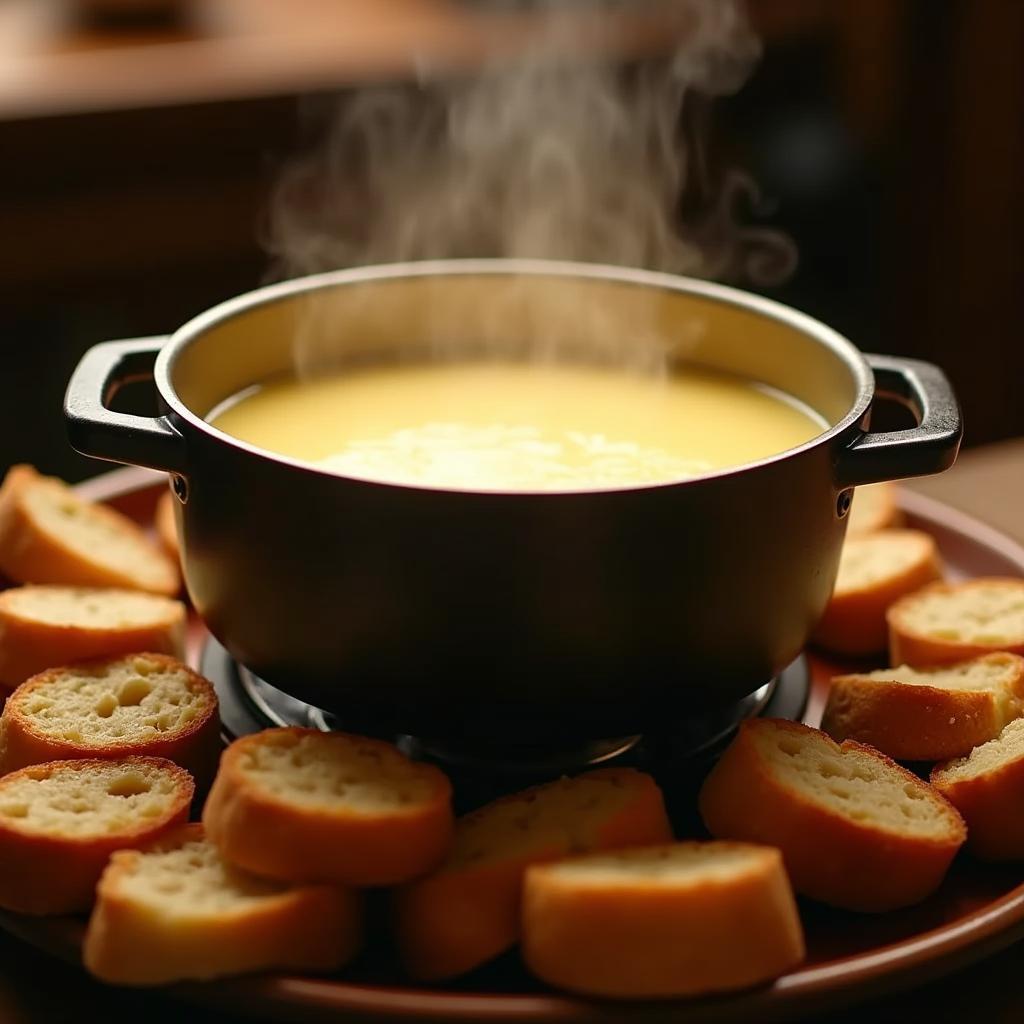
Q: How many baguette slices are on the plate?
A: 15